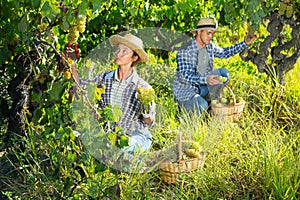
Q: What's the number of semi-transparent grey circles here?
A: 1